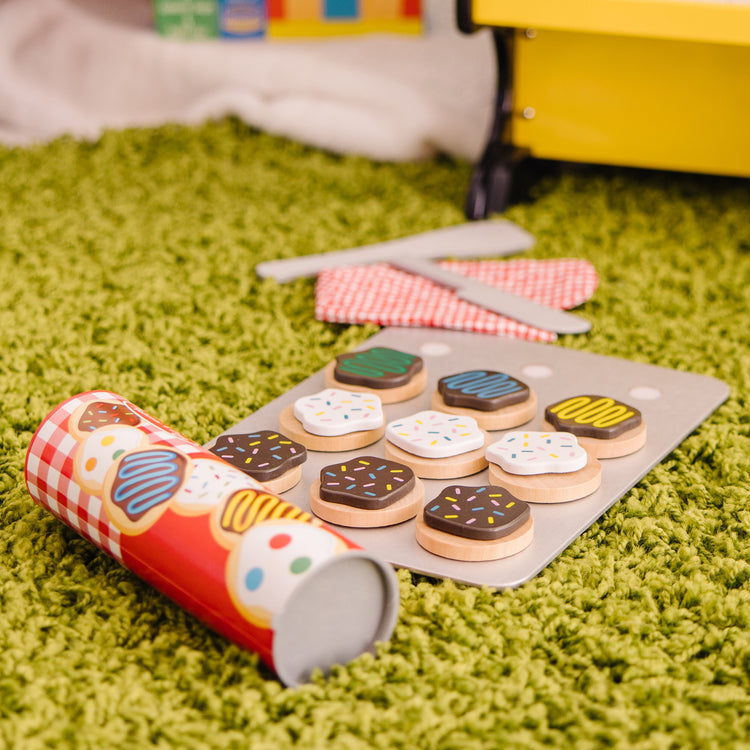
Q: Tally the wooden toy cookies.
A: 9